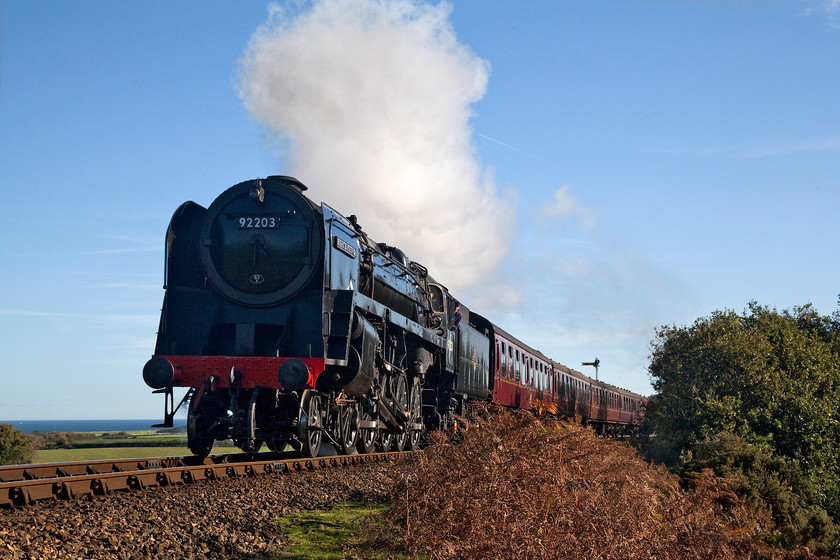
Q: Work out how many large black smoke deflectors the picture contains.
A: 2